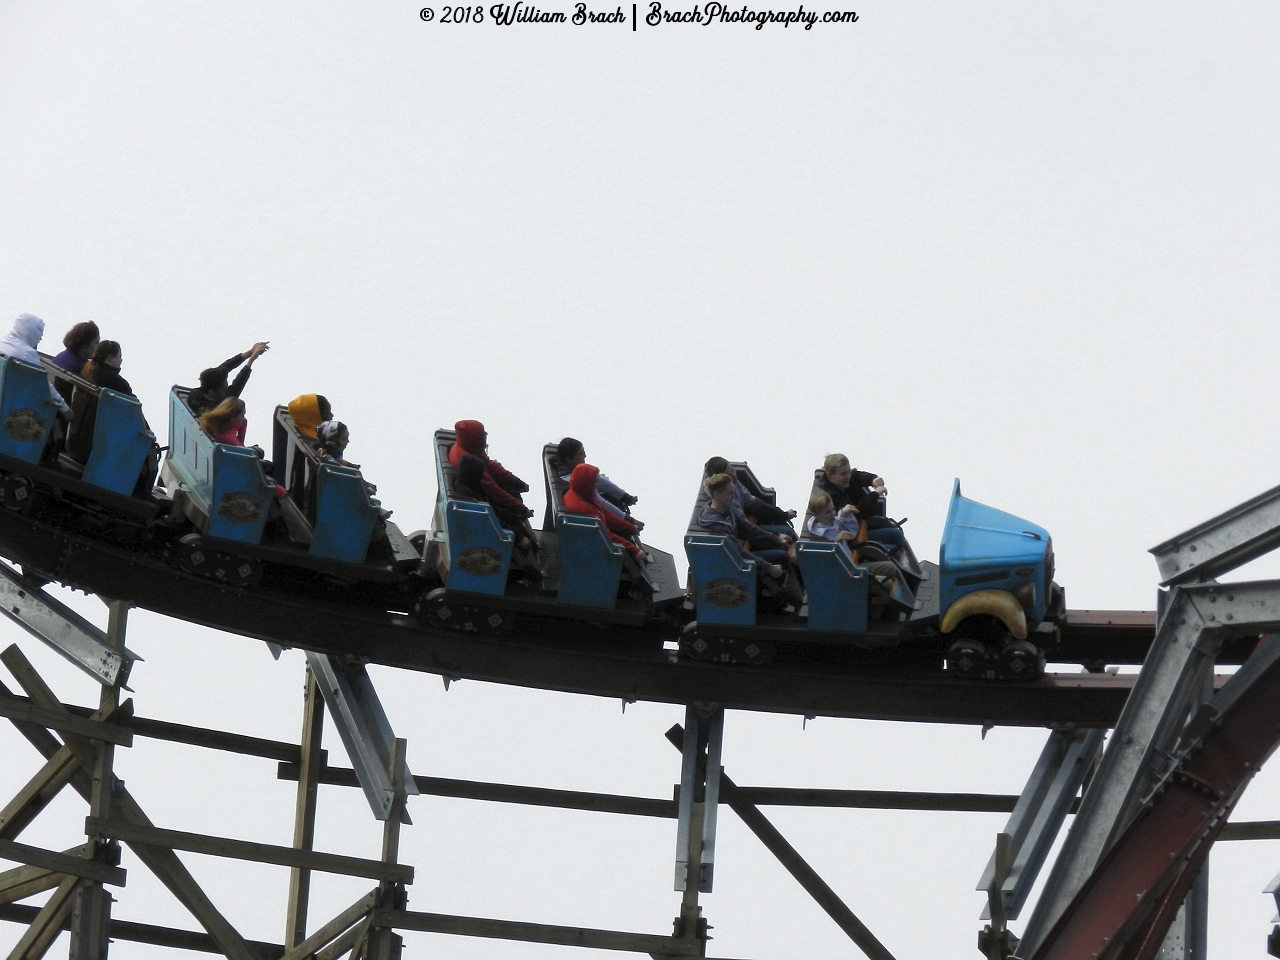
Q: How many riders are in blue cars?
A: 15